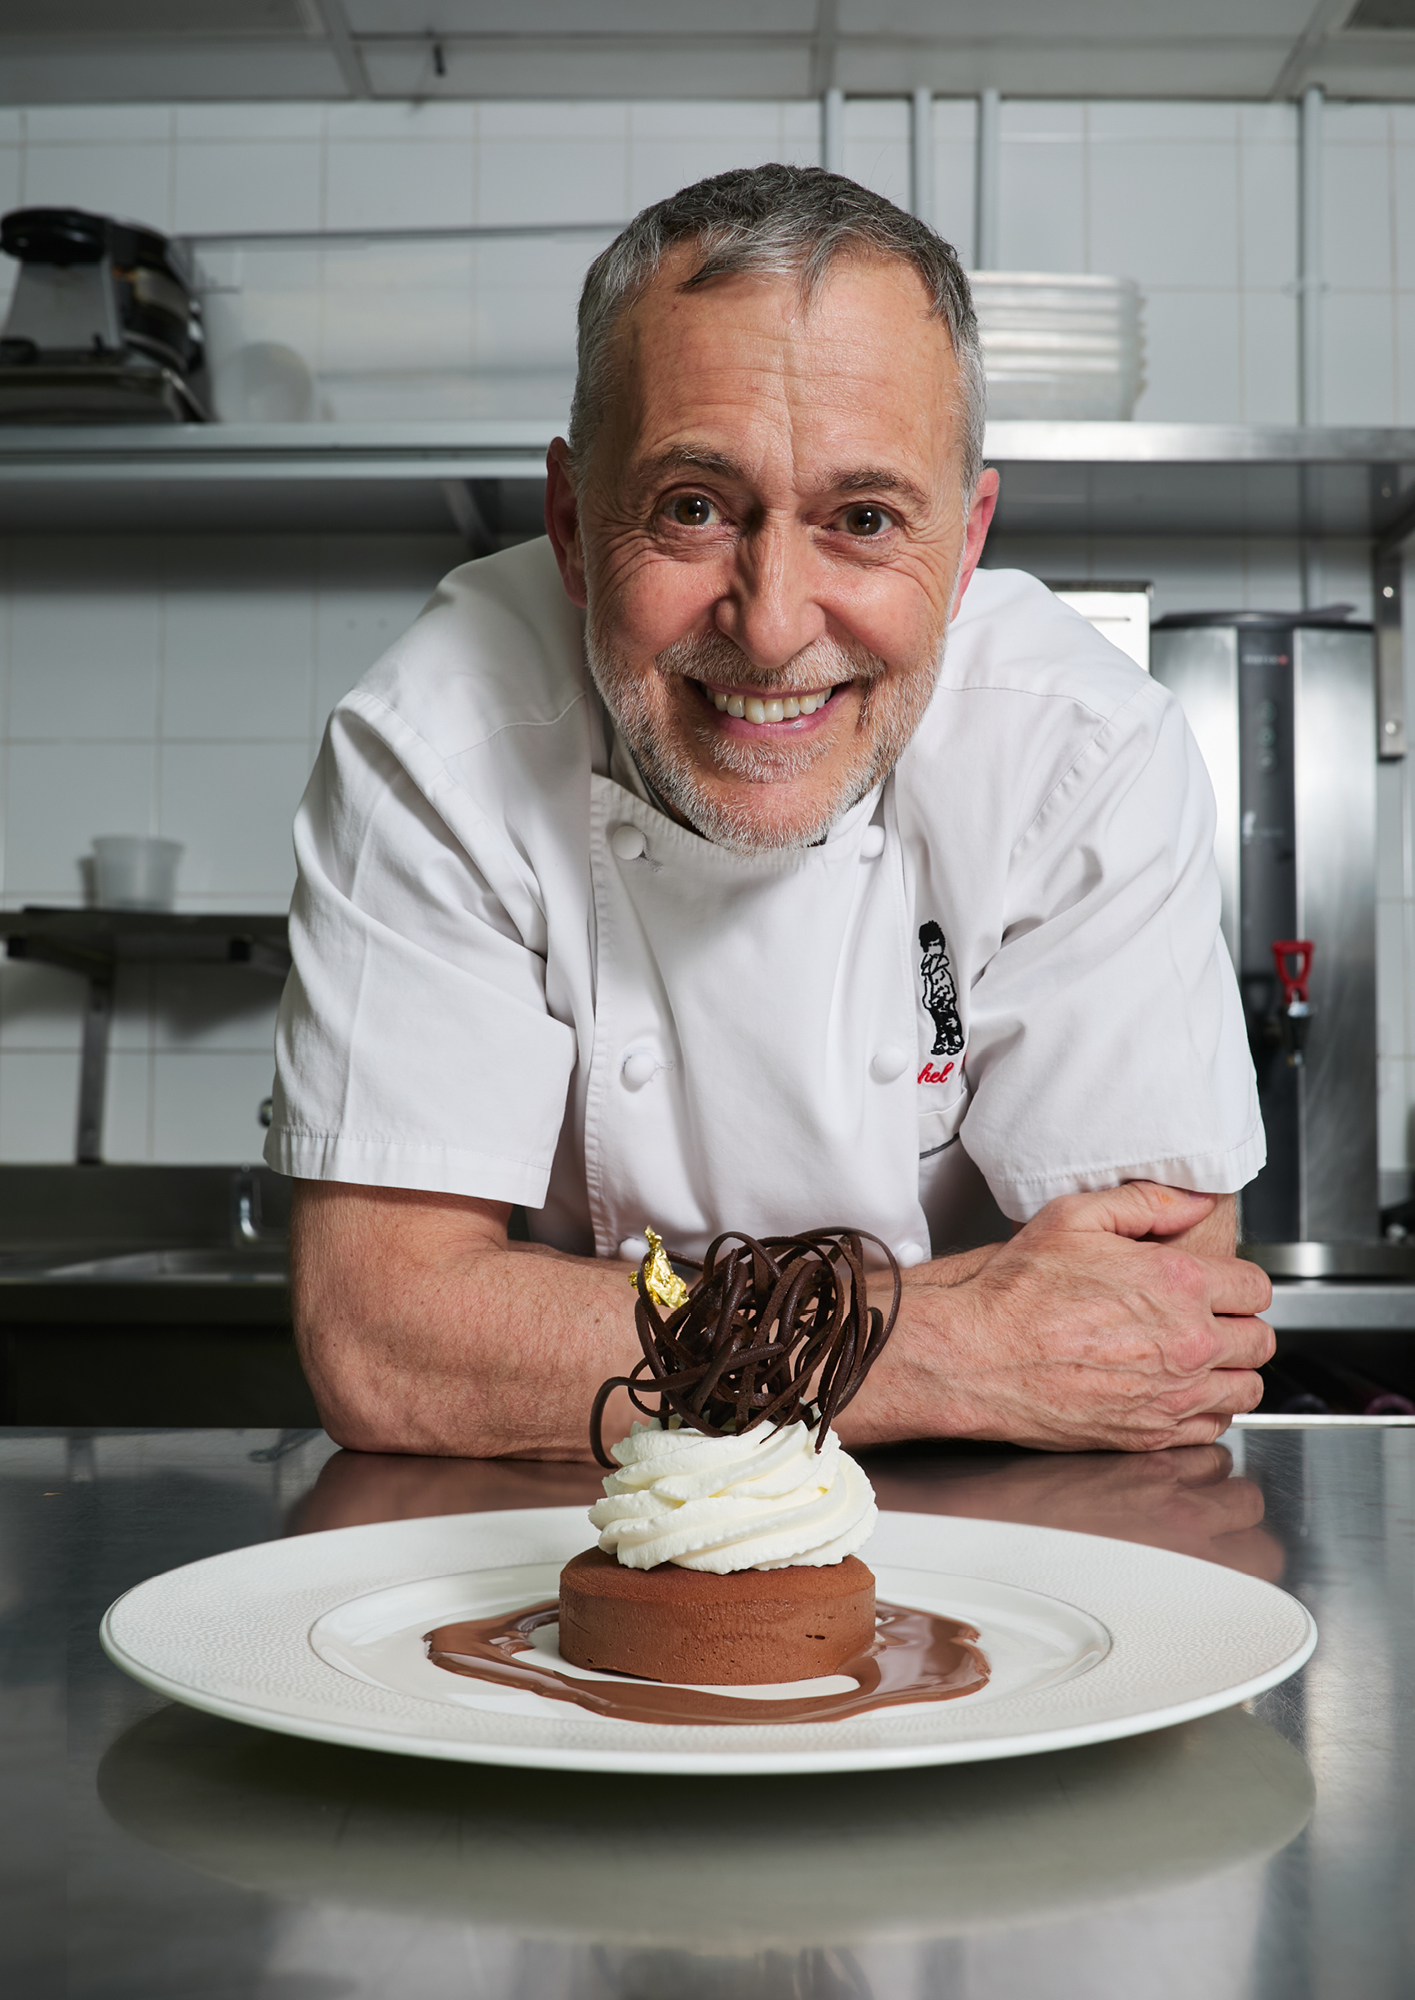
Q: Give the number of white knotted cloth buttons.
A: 6